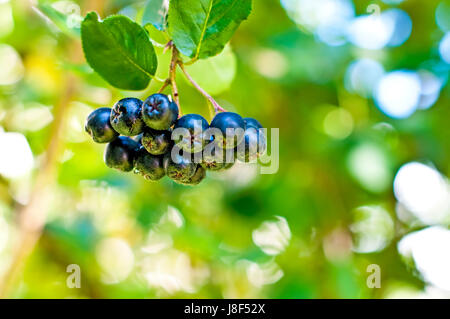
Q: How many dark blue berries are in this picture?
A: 14